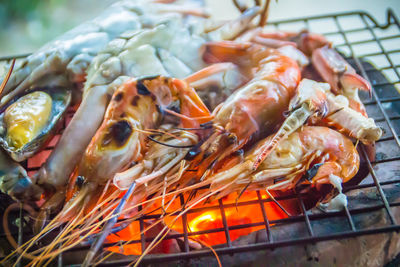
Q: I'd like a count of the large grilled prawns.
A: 3